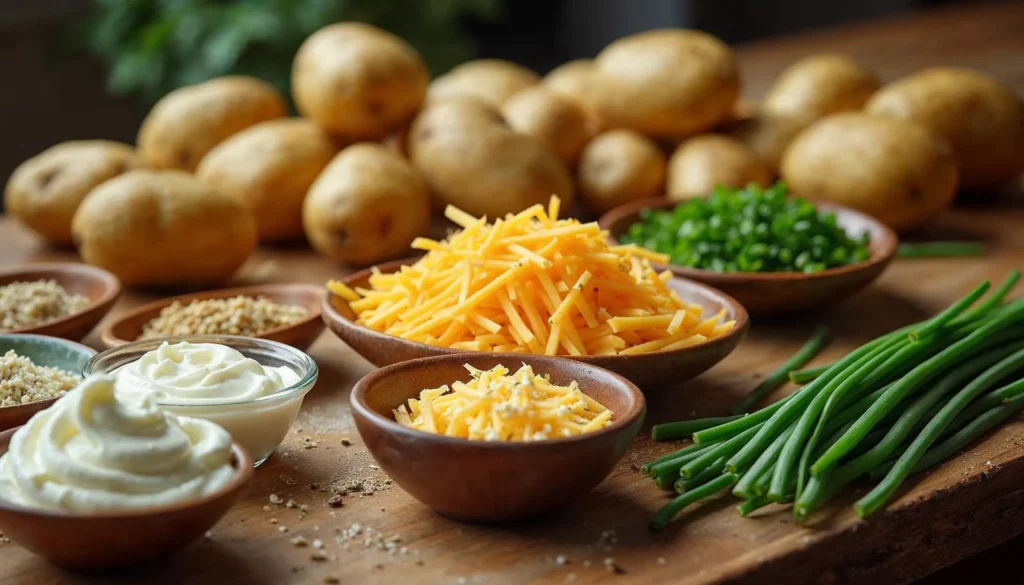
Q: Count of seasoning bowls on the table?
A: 3